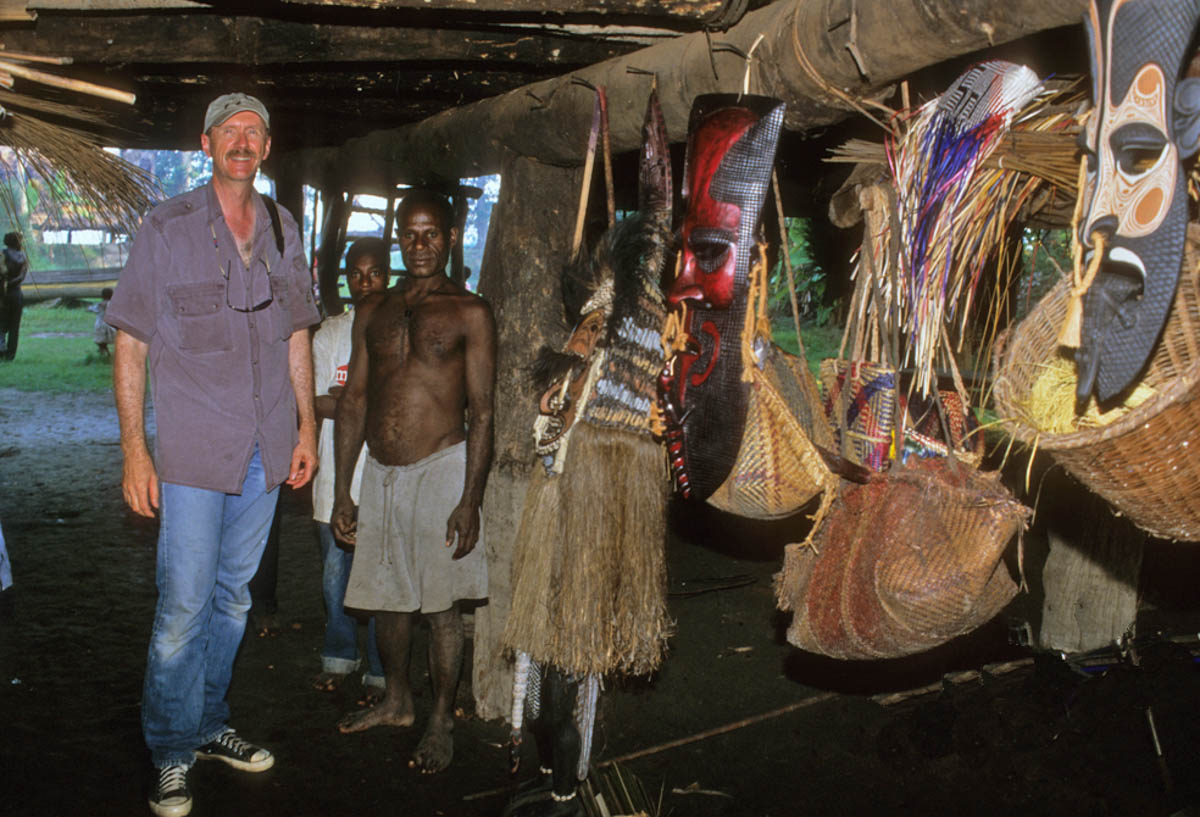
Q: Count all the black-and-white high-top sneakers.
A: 2